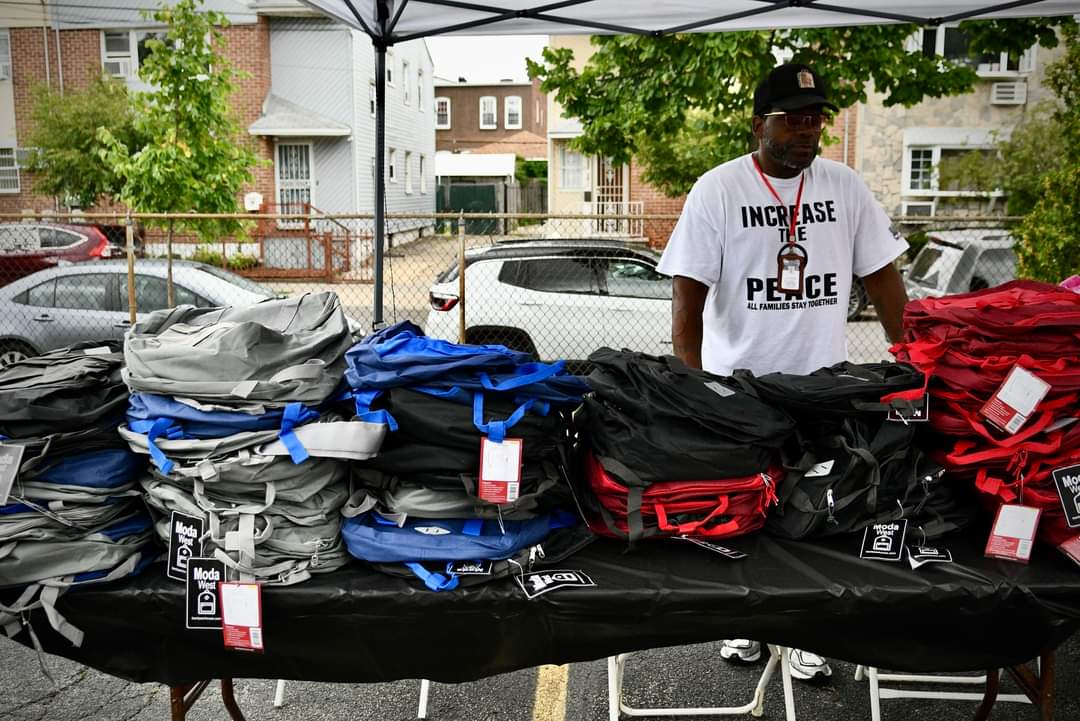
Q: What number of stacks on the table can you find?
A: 6